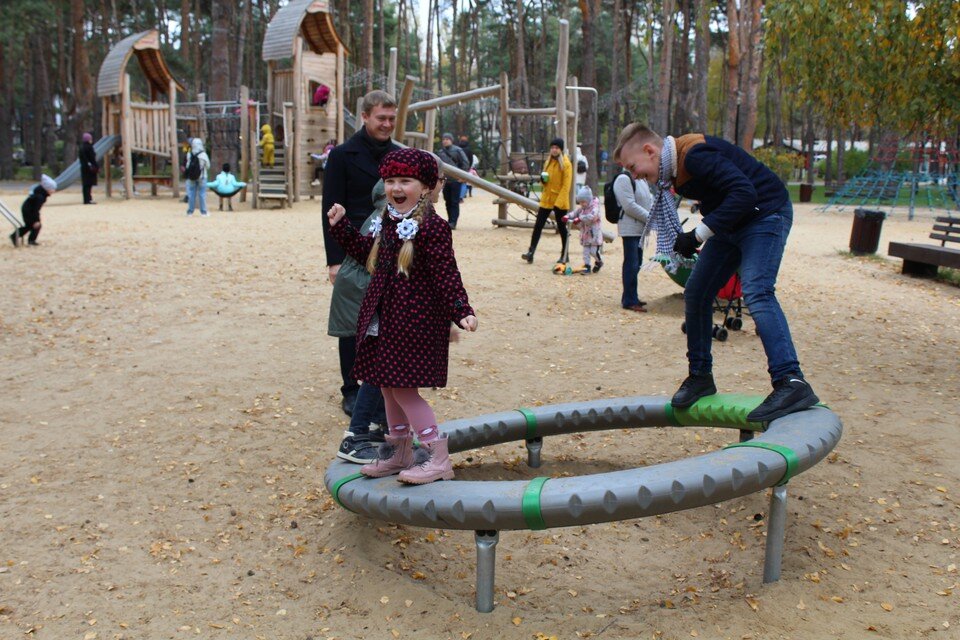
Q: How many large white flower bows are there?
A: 2